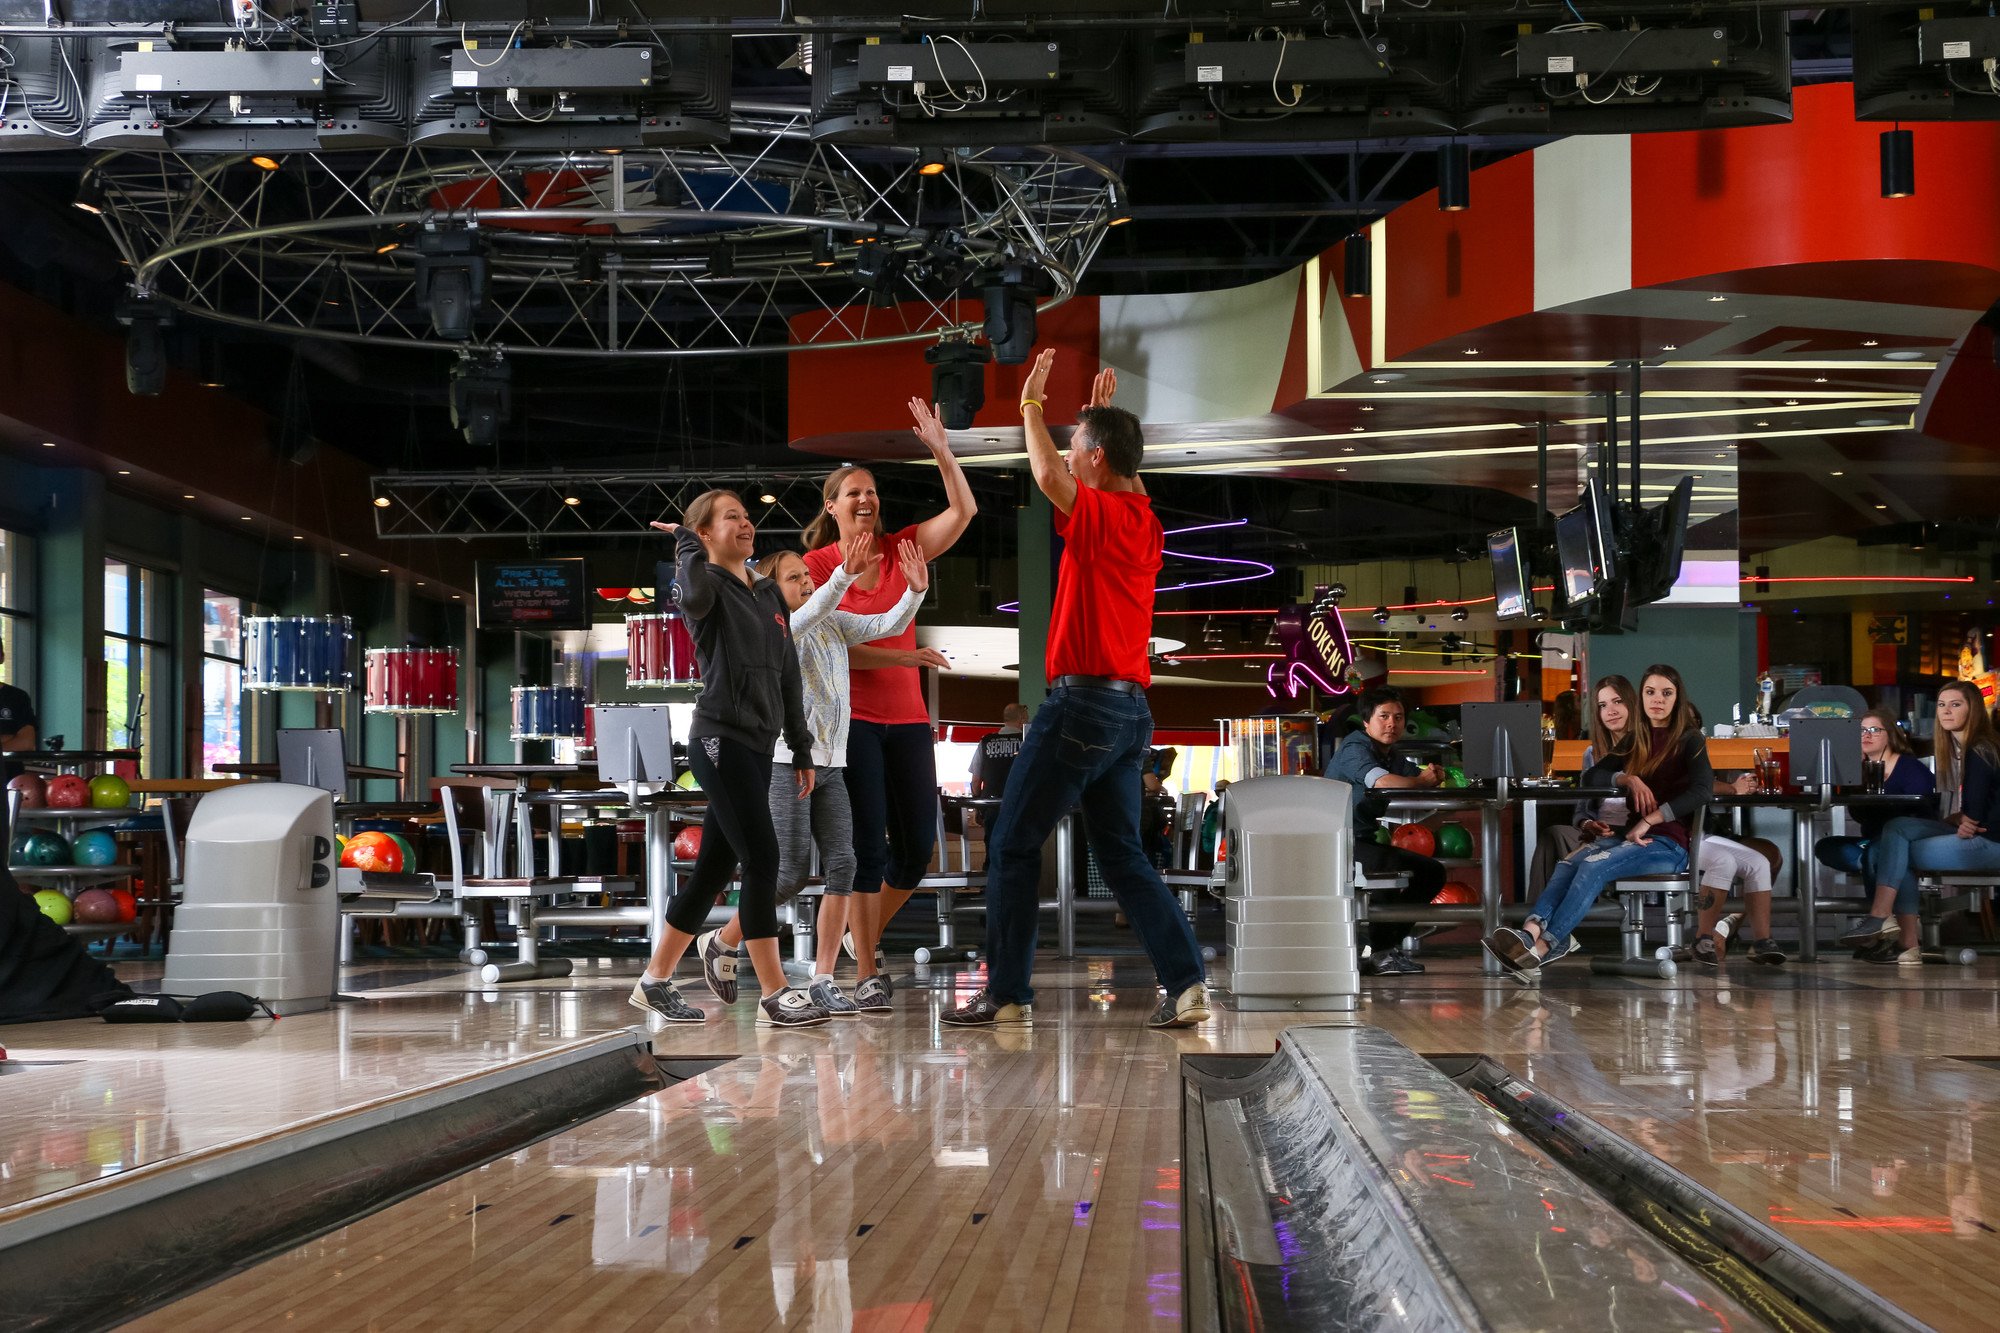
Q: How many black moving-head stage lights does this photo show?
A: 5